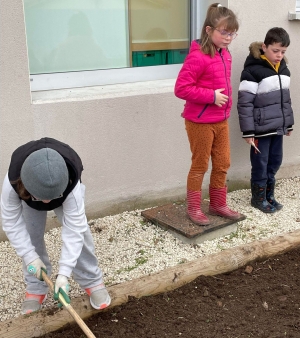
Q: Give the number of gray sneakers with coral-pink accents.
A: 2